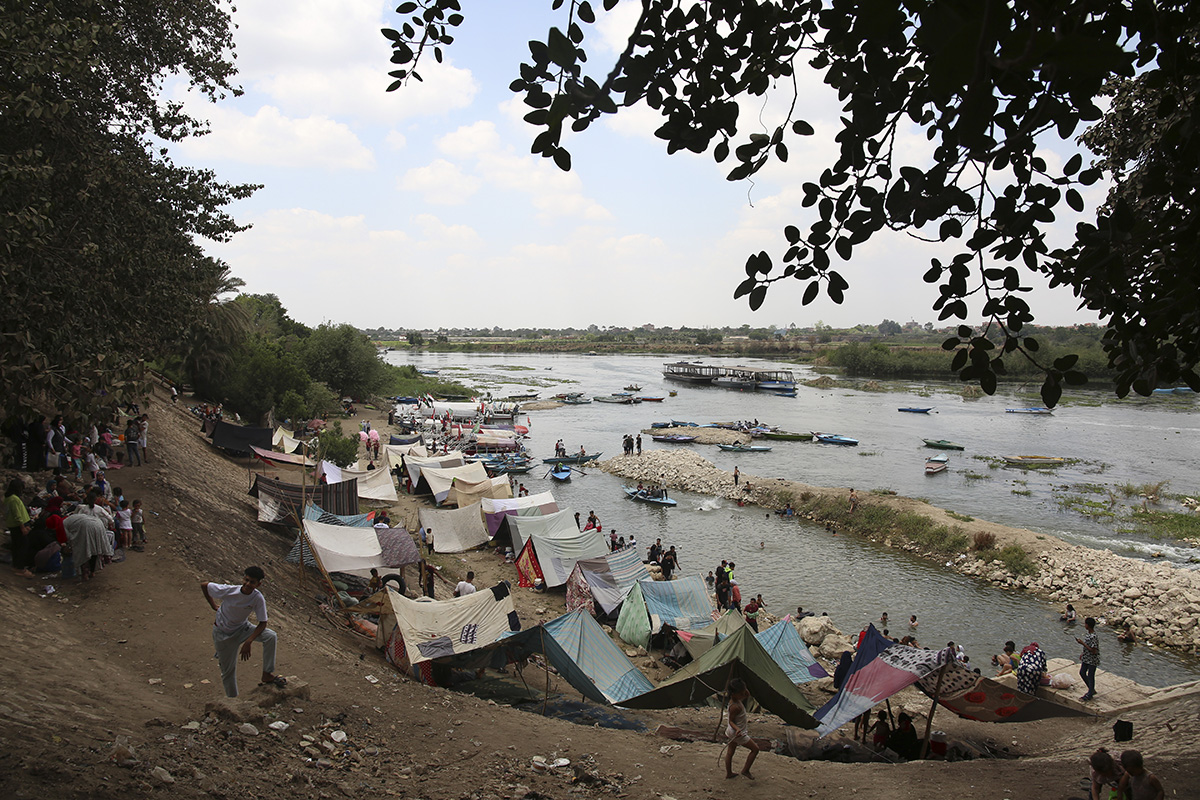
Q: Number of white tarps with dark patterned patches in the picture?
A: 1